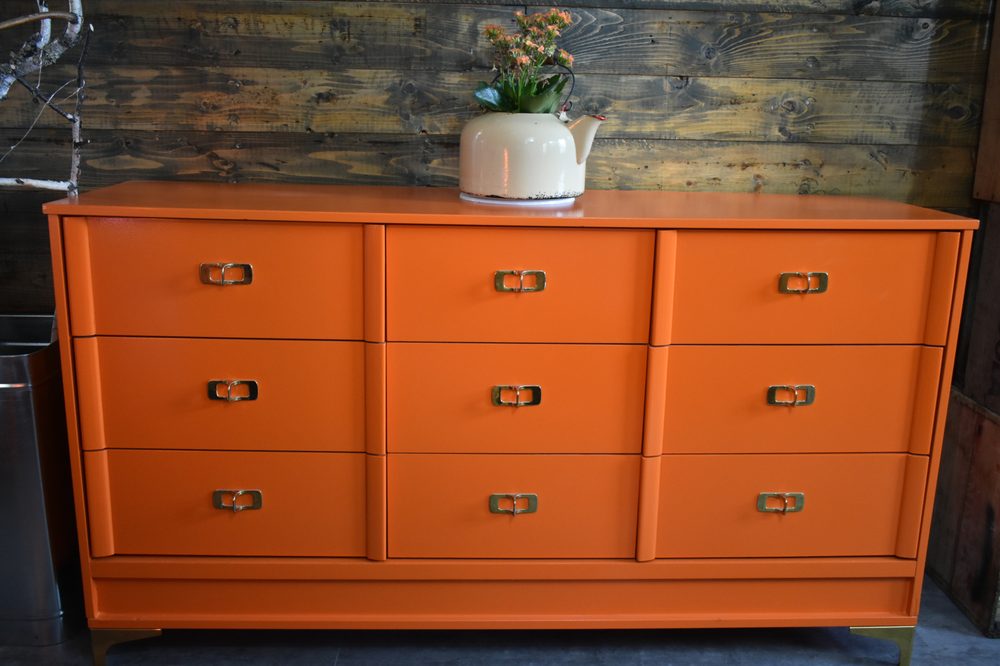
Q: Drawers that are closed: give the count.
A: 9